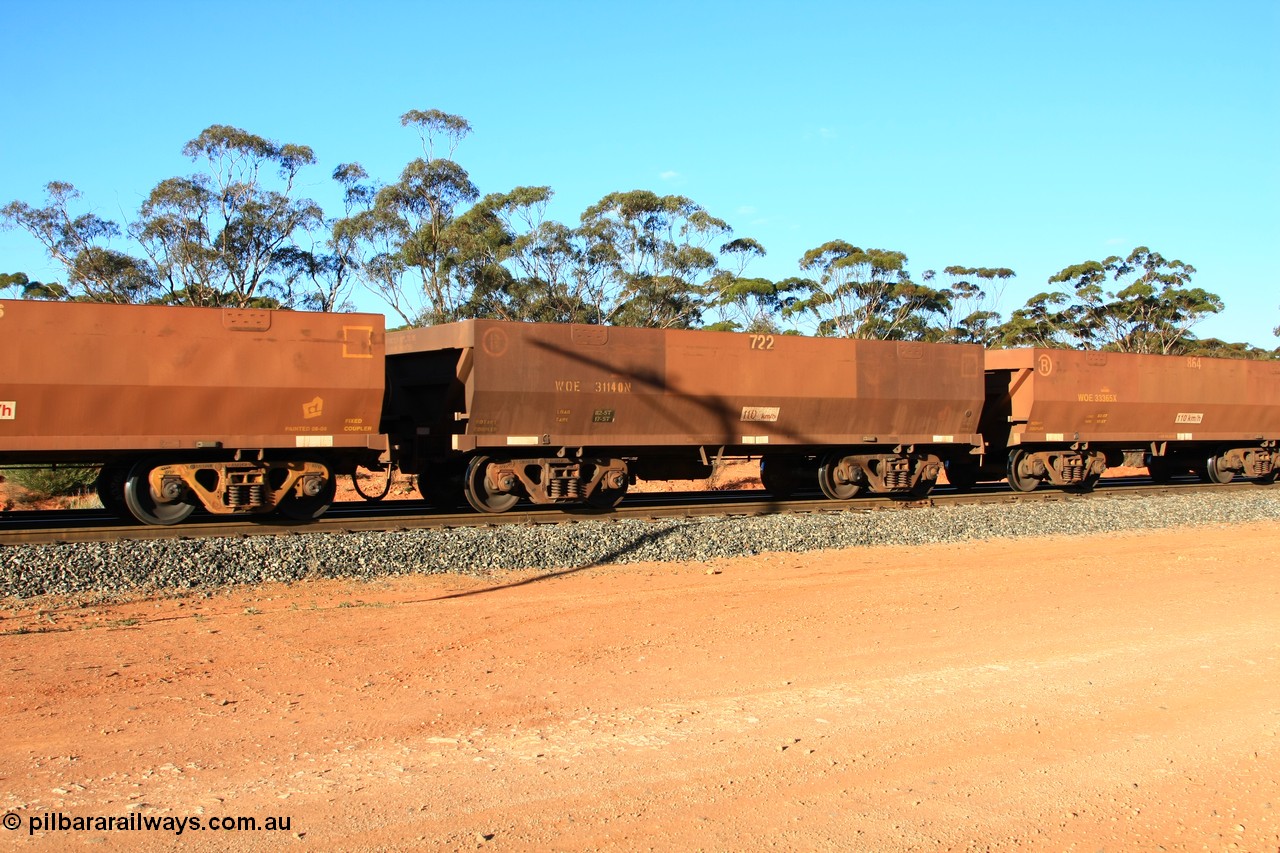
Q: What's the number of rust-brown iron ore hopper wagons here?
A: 3